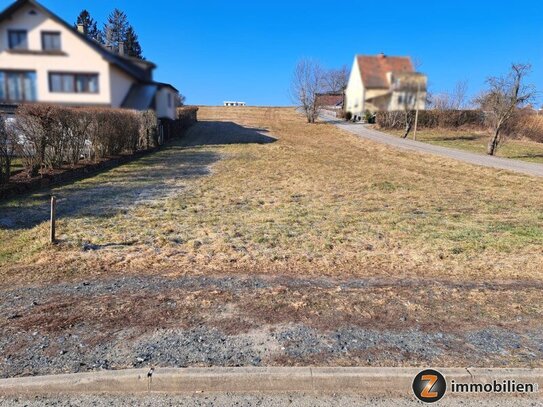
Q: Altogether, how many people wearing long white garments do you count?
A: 0